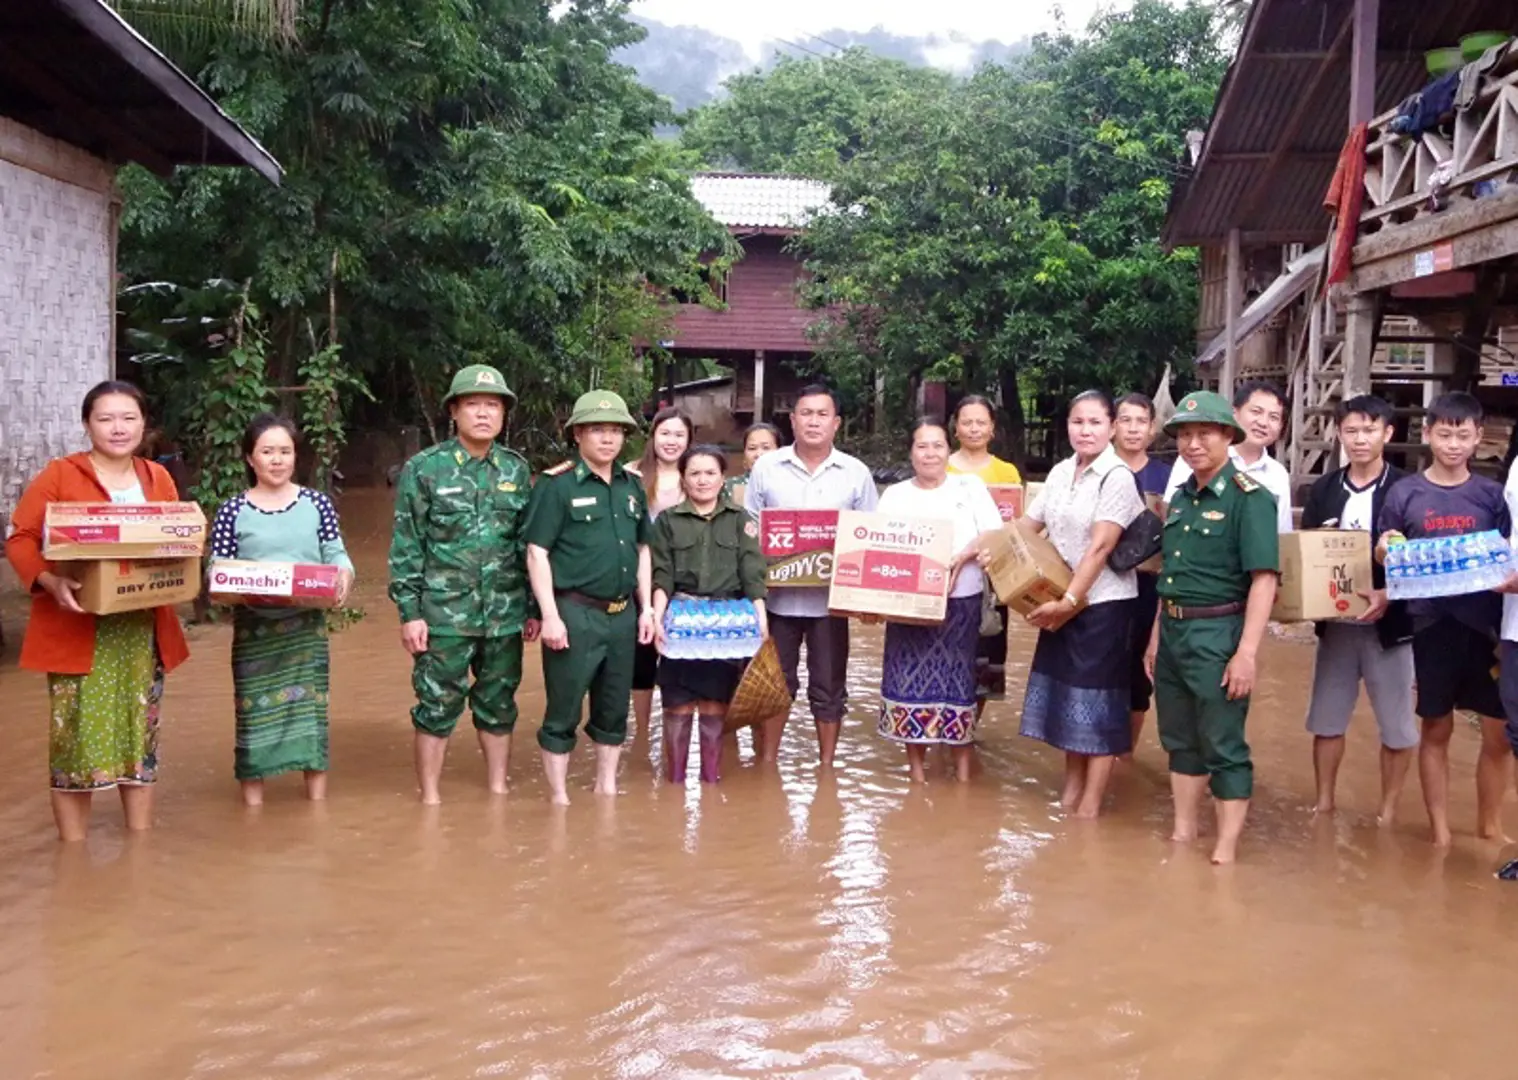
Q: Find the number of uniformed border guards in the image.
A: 3